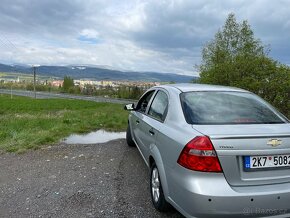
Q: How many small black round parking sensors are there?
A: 3